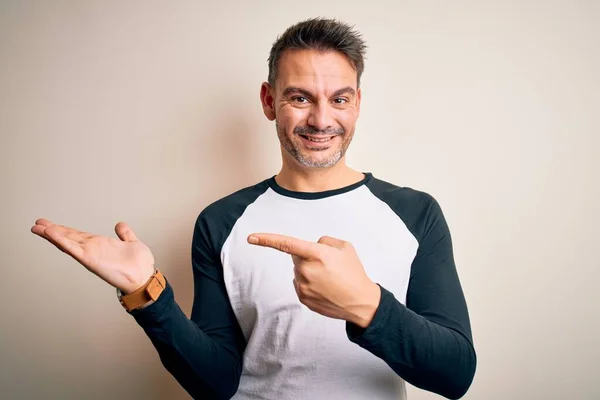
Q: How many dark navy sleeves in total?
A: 2